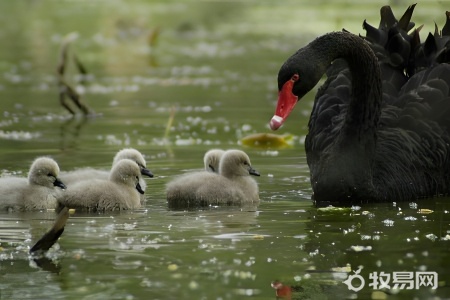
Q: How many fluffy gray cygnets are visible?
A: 5